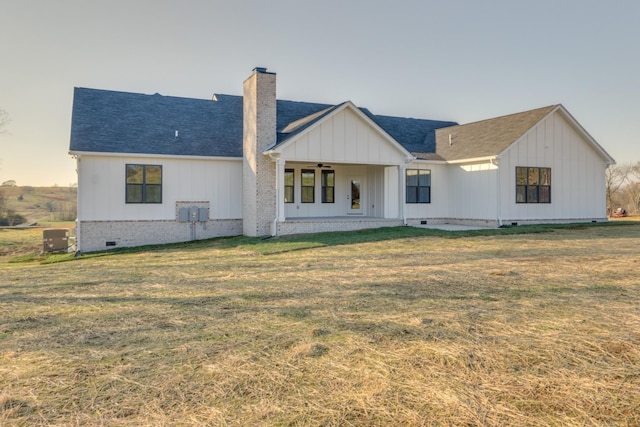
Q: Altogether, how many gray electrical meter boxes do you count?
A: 3